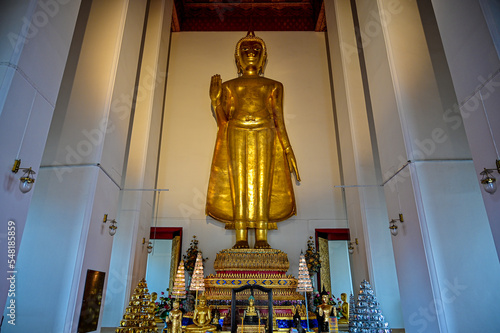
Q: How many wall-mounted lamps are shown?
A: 6